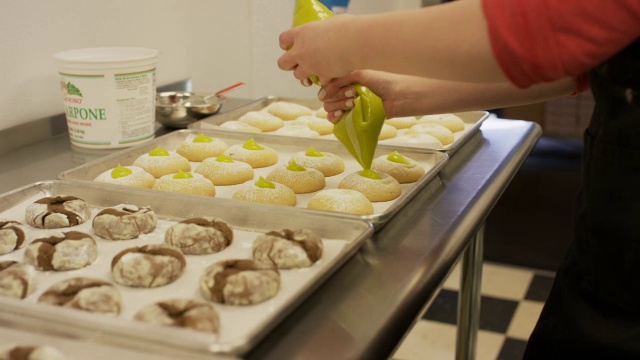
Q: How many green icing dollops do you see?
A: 11